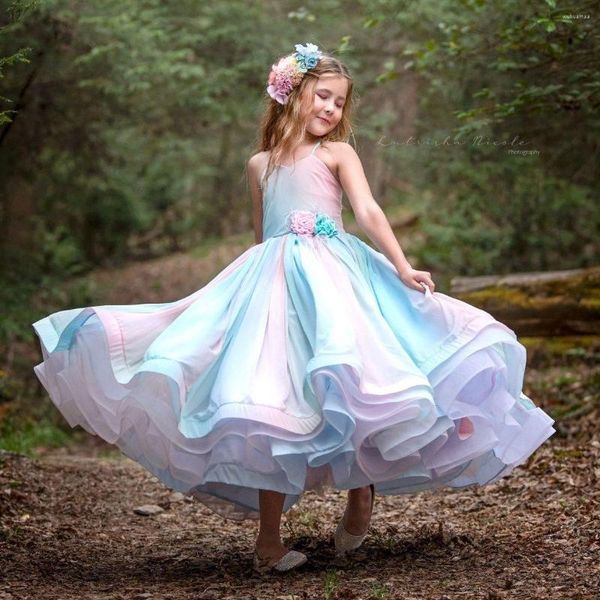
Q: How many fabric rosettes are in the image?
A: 2